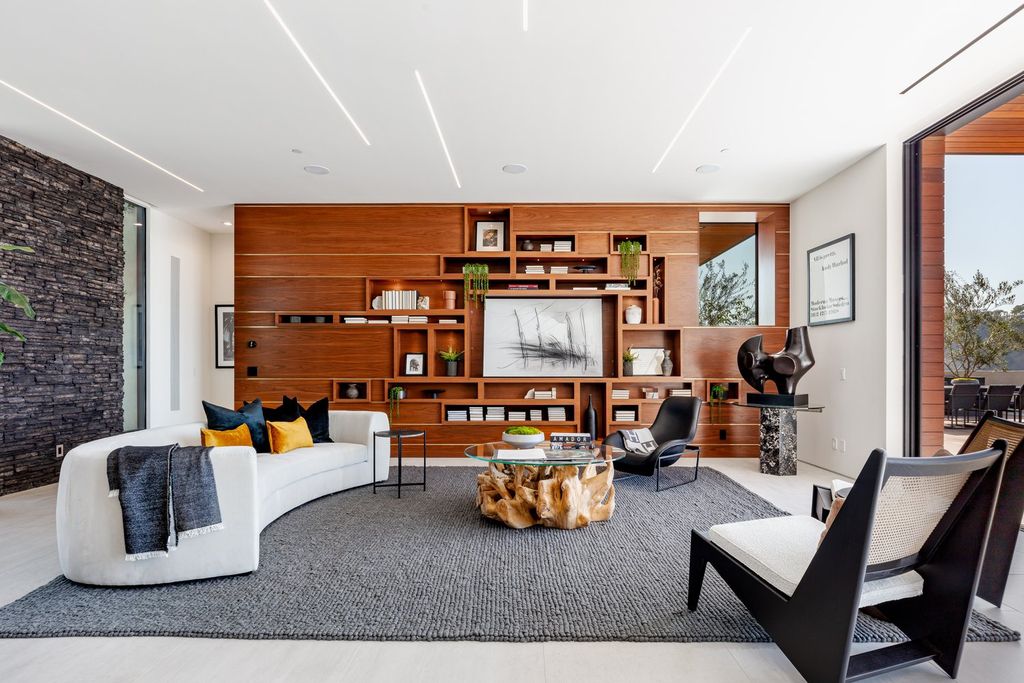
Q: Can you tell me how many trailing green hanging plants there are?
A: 4